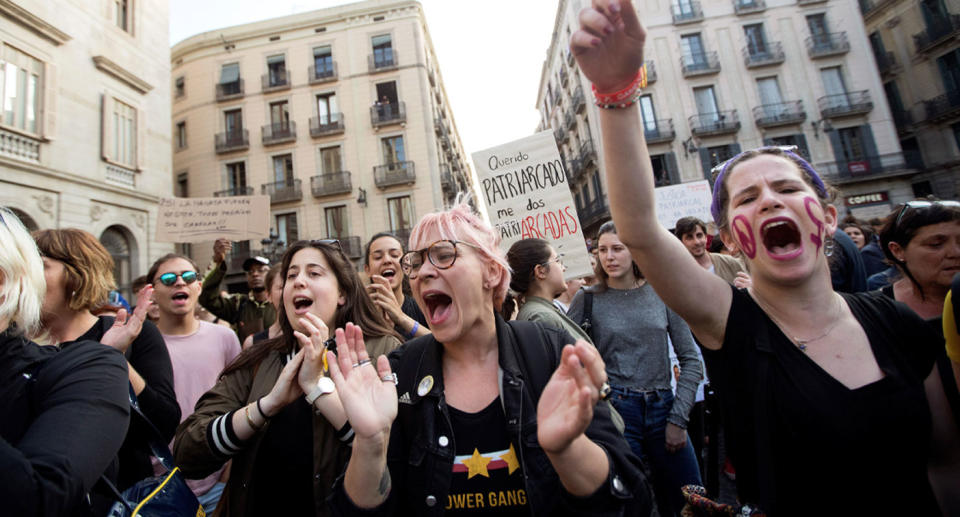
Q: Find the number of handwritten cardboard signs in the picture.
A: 3